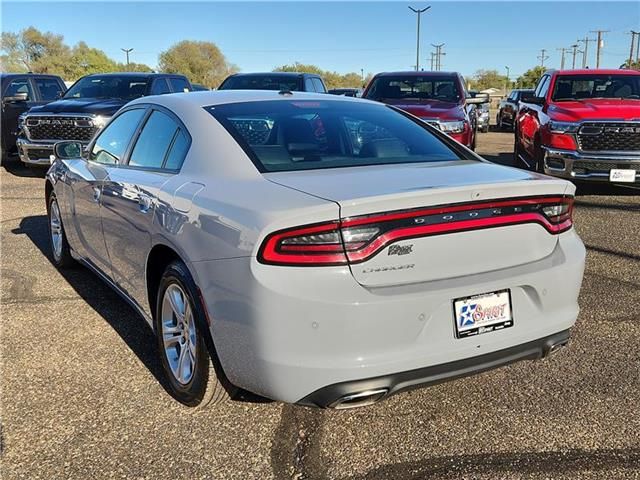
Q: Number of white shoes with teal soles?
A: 0